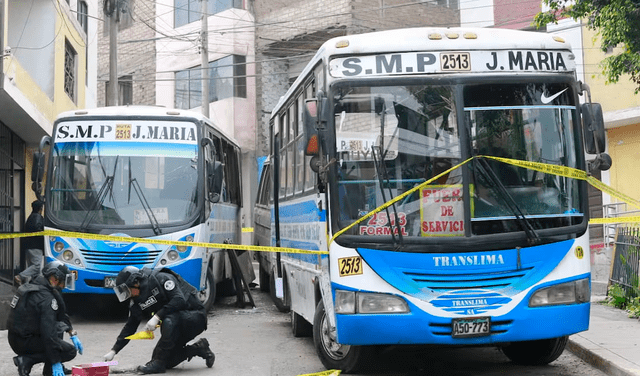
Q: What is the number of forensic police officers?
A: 2